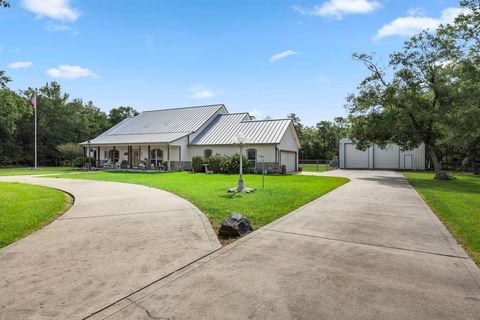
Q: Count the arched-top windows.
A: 4